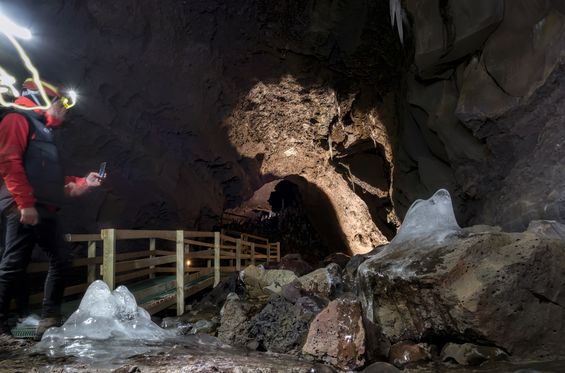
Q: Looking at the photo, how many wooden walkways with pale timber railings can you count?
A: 1